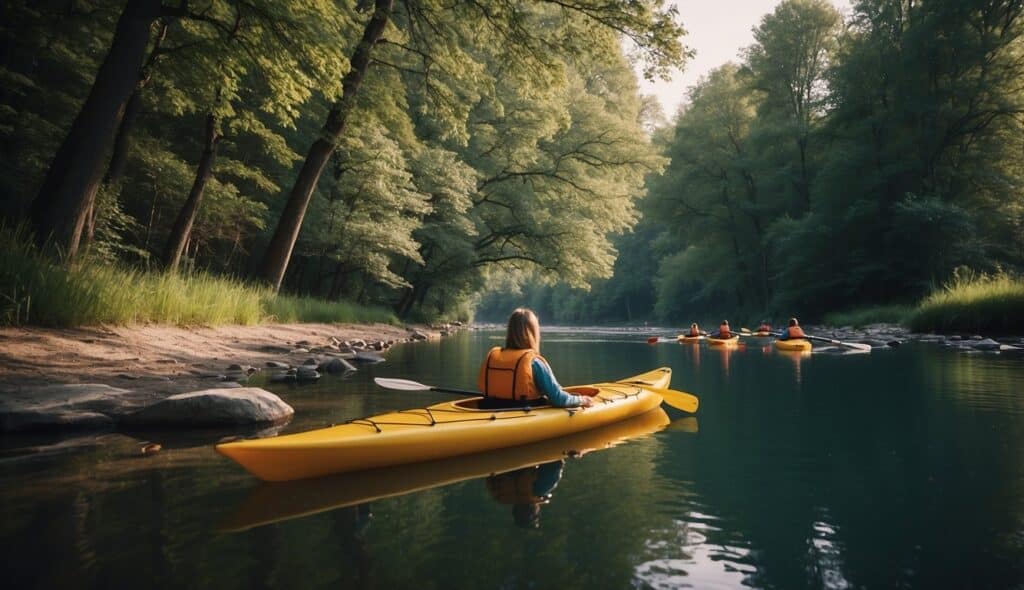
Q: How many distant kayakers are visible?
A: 4